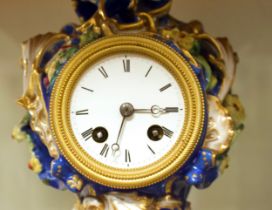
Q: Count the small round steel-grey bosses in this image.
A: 1